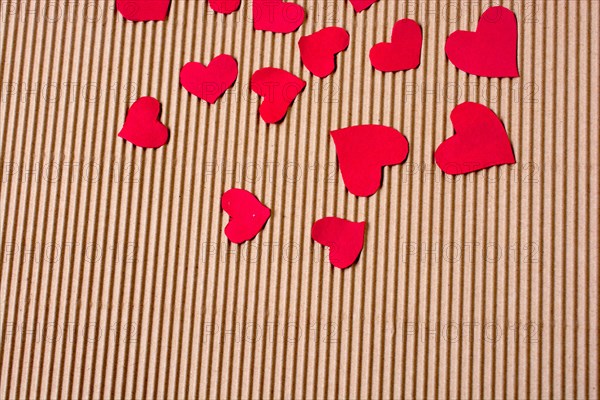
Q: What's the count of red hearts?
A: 14